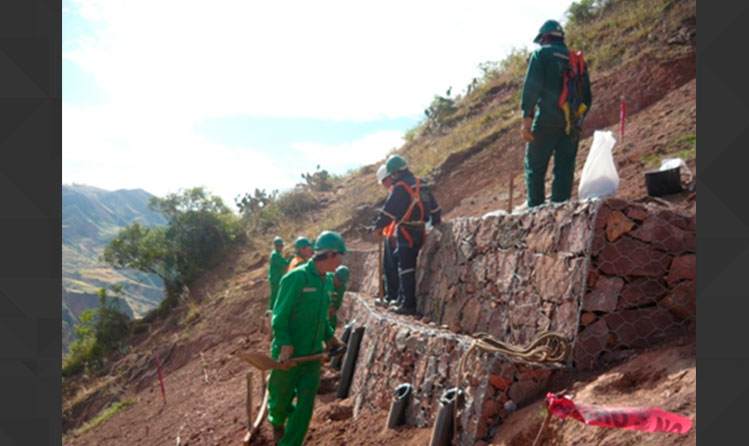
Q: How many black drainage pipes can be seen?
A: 4